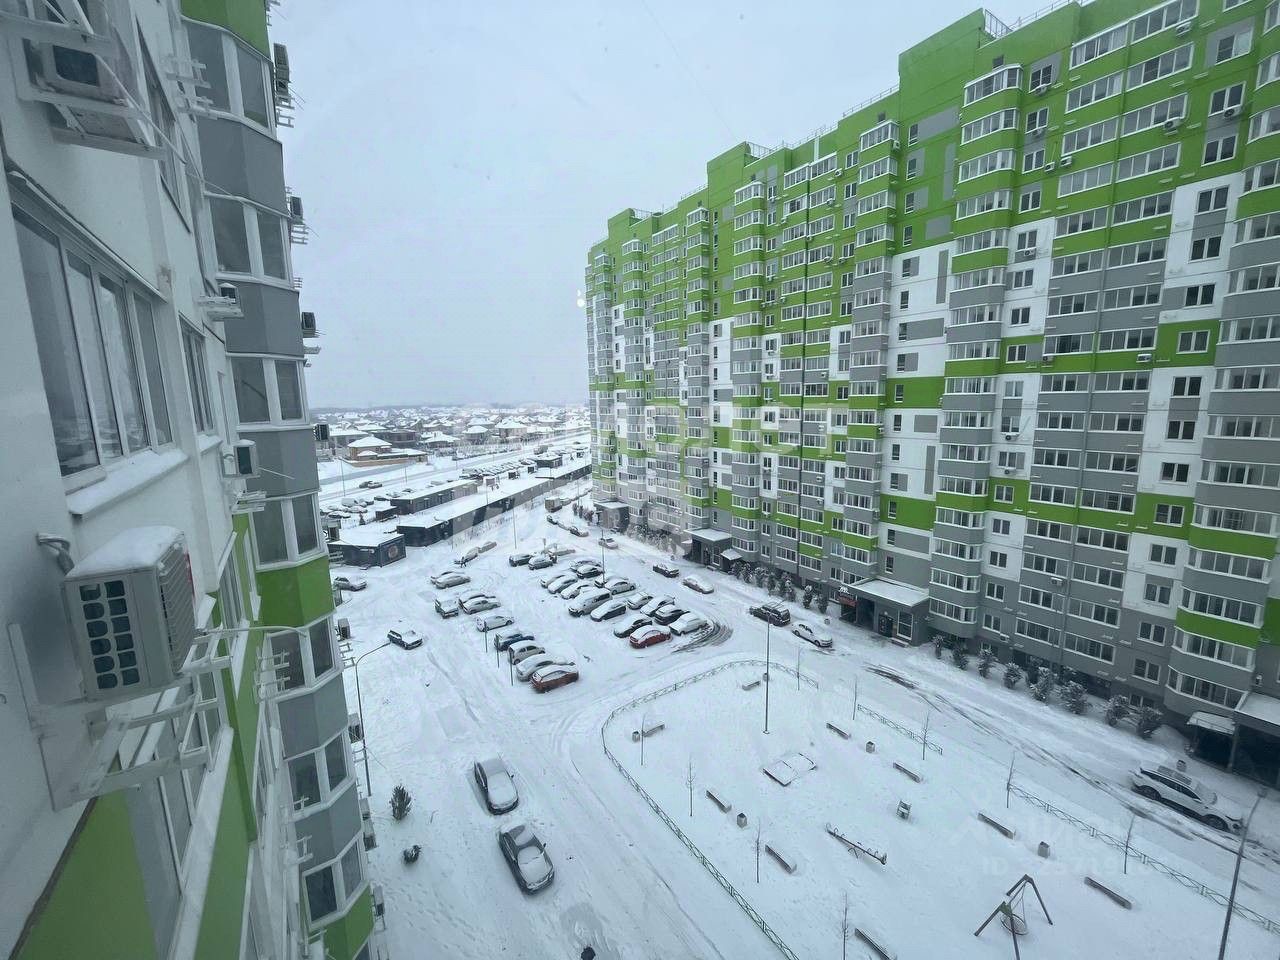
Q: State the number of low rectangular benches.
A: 9